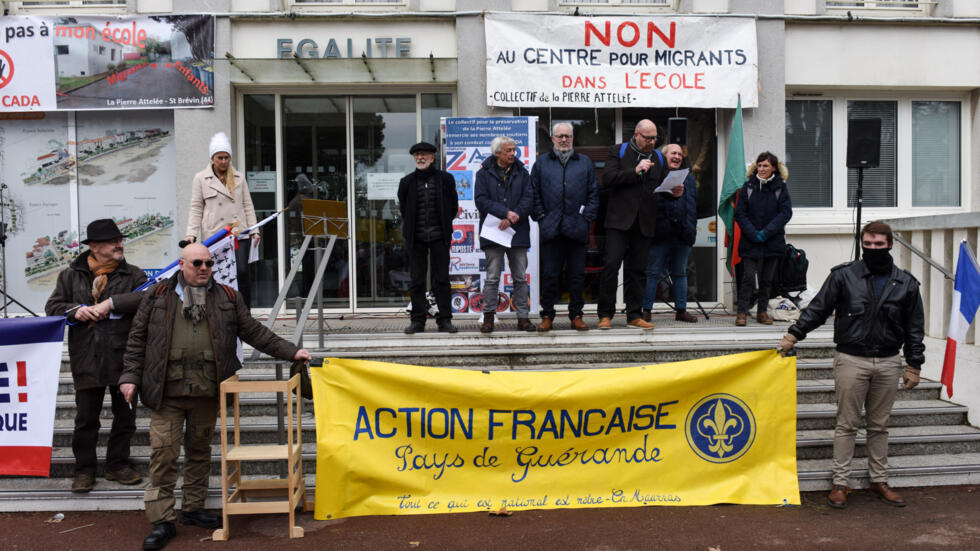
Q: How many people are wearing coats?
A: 10